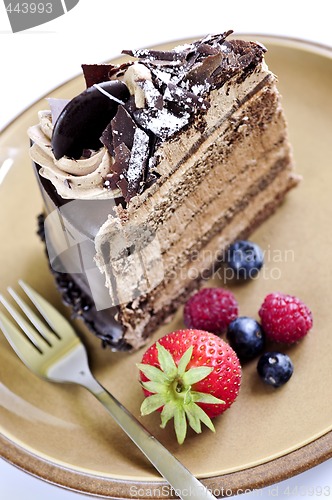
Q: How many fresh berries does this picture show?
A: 6